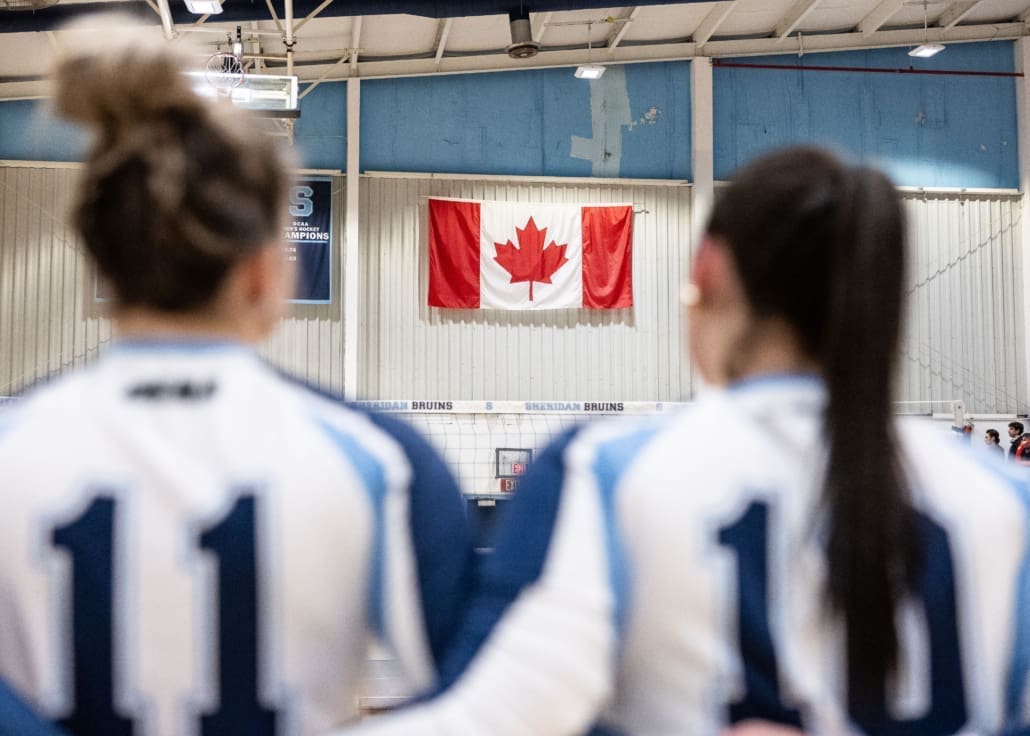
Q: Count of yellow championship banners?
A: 0